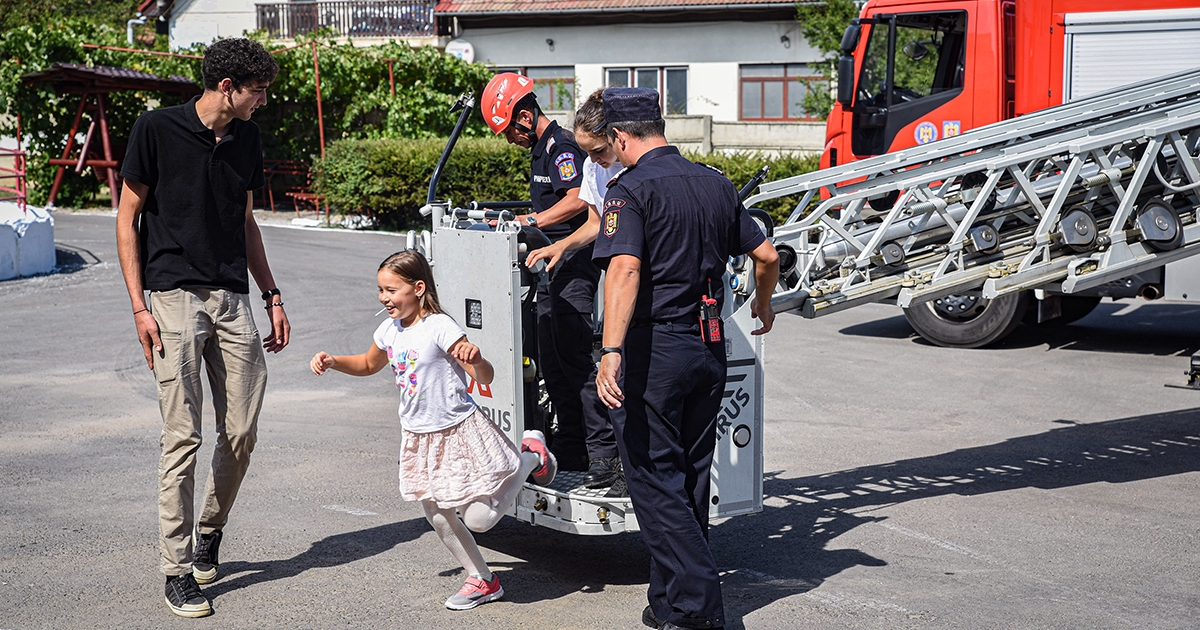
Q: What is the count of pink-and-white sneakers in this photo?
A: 2